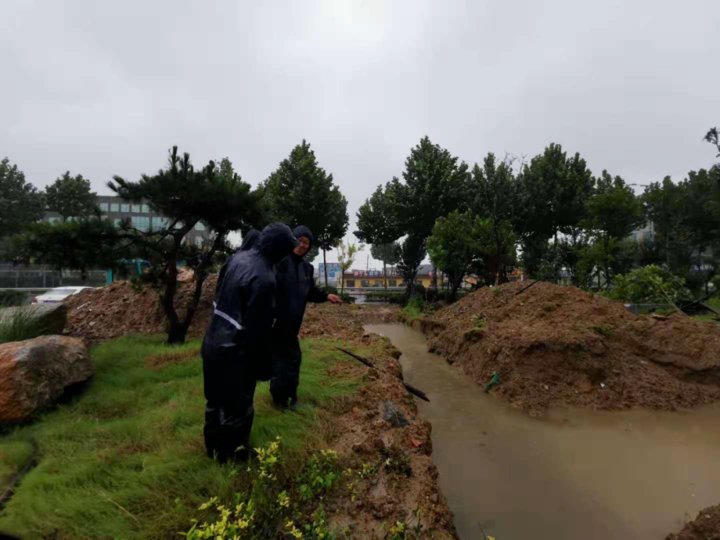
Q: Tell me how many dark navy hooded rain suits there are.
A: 3